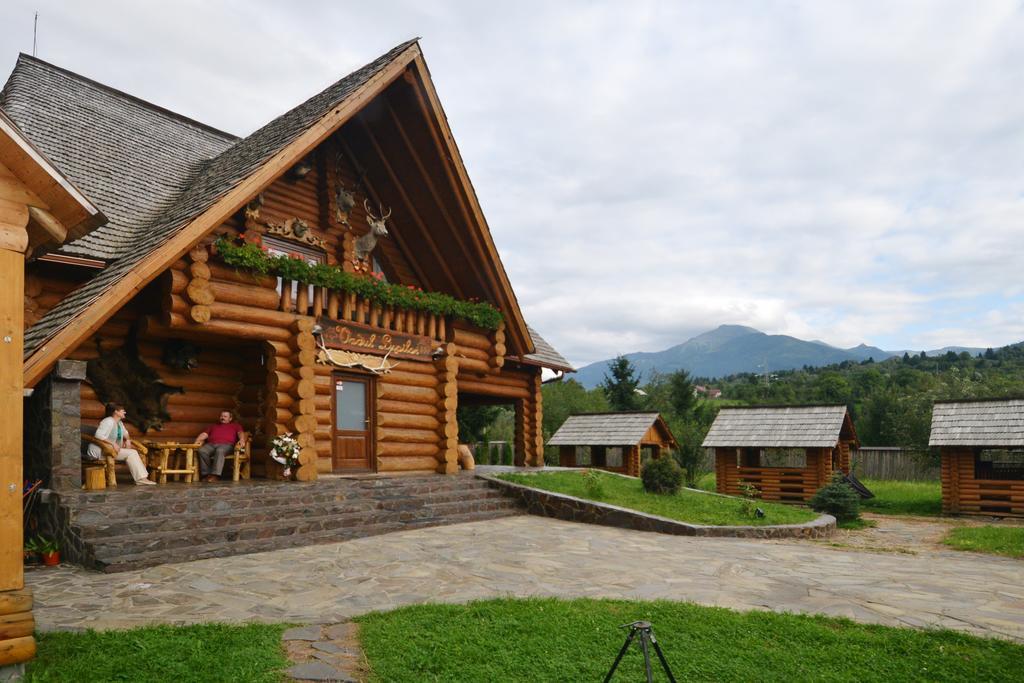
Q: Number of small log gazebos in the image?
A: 3